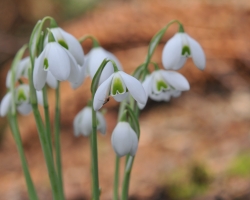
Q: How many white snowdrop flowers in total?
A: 10